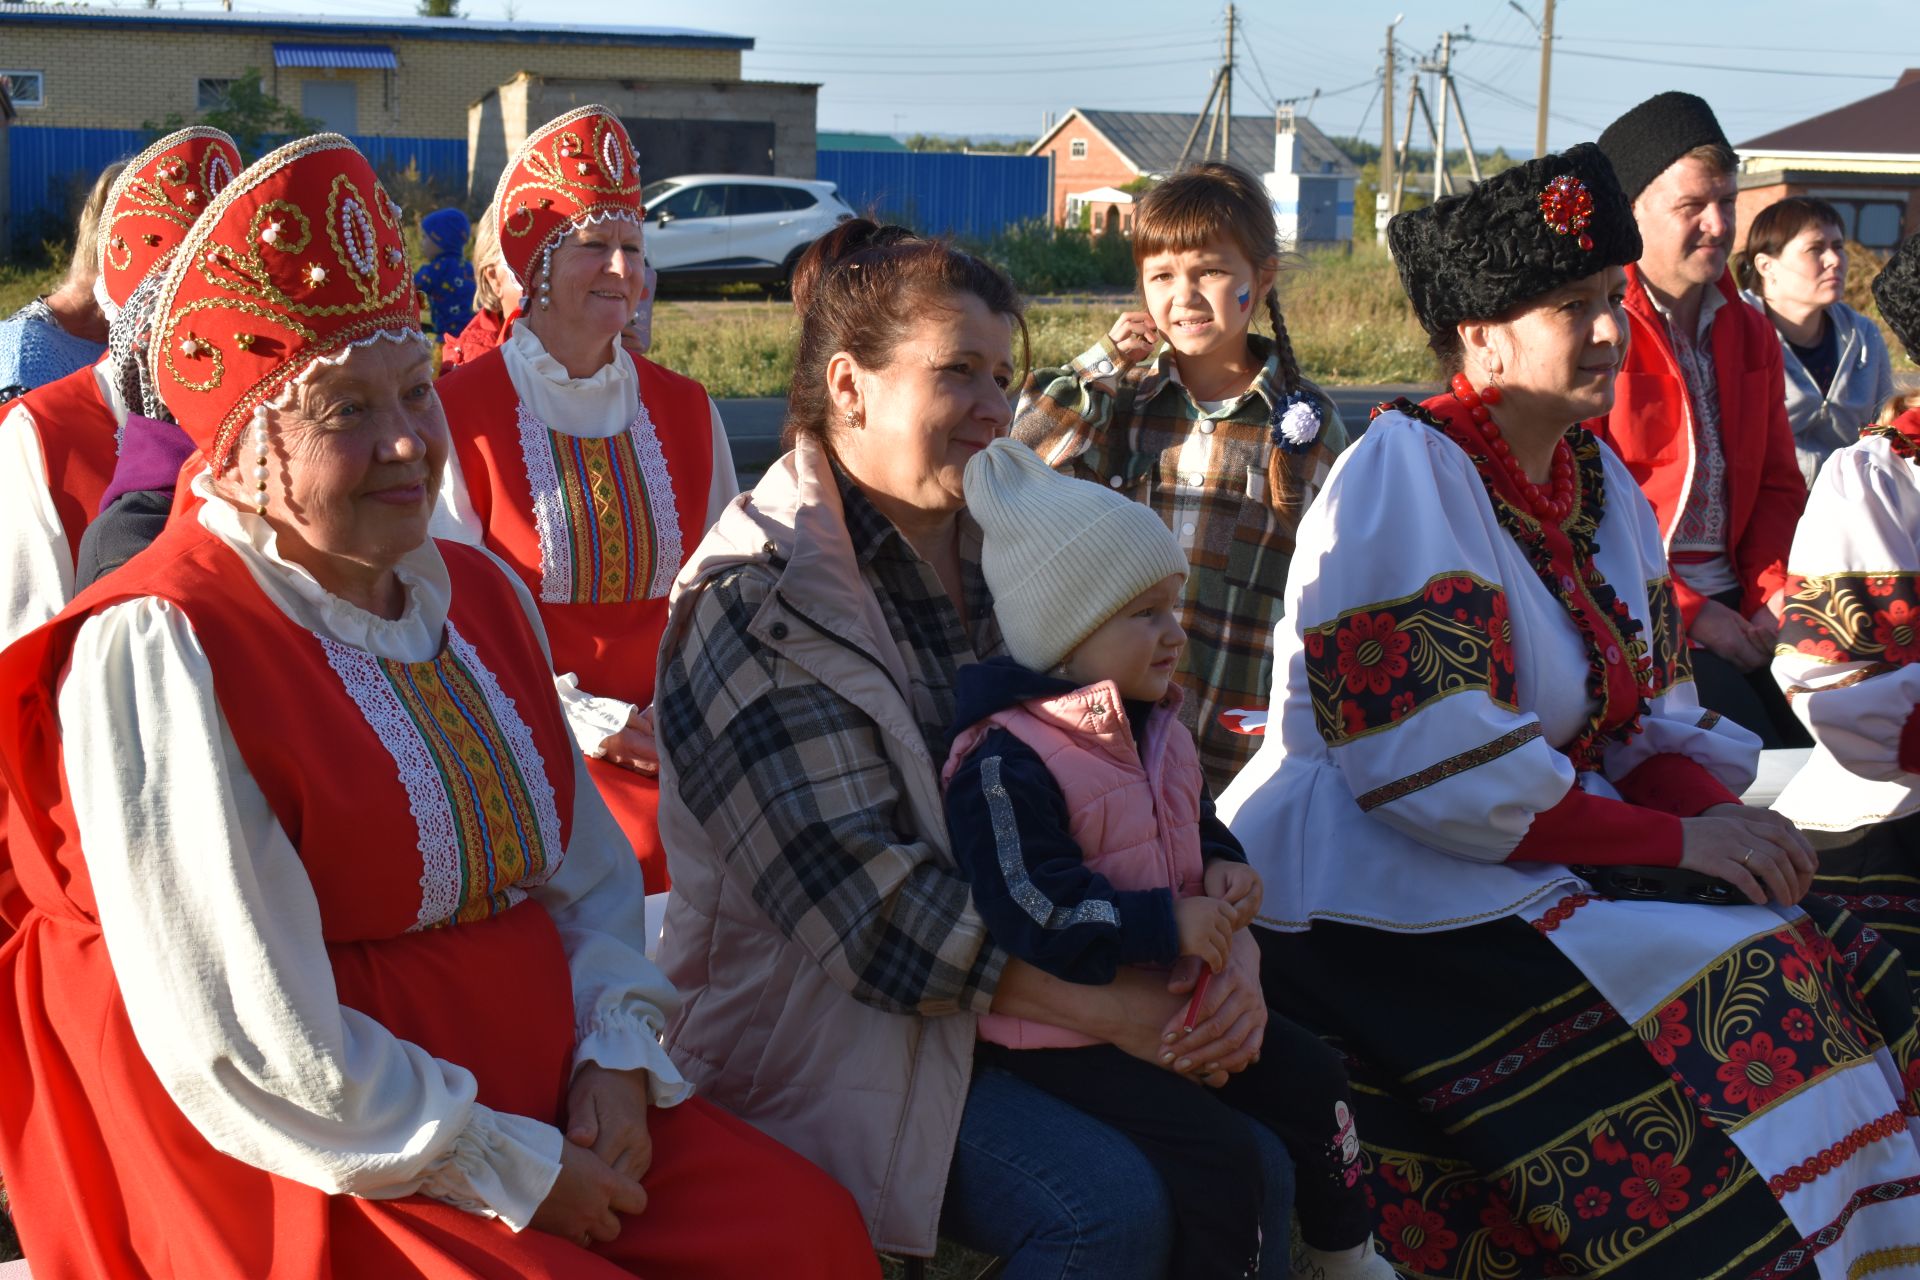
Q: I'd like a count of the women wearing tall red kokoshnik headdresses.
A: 3